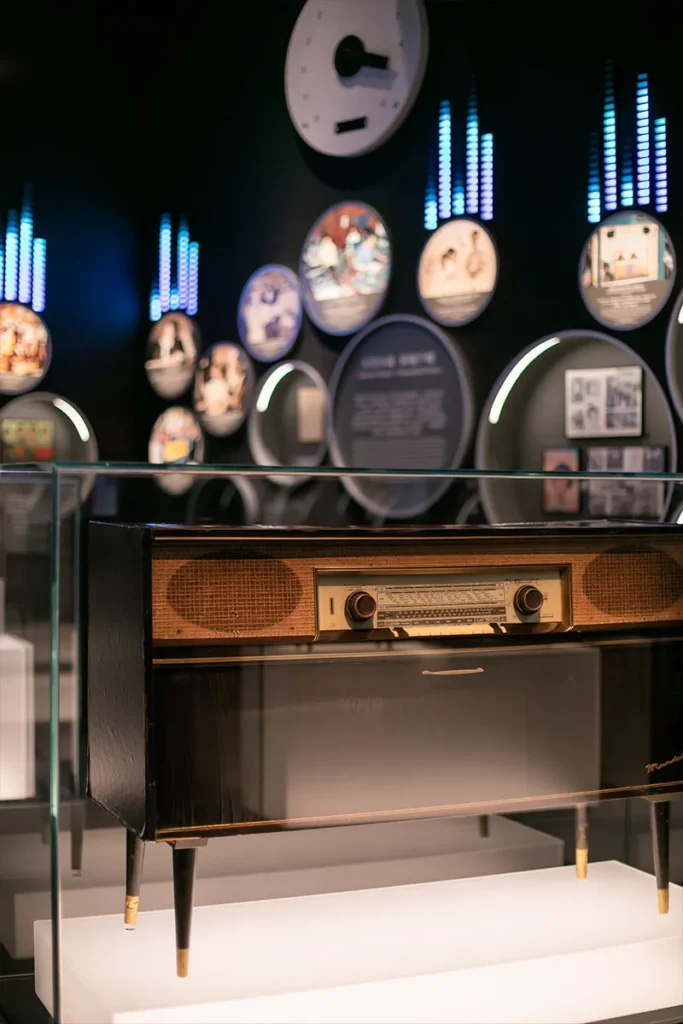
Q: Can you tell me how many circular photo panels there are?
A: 8